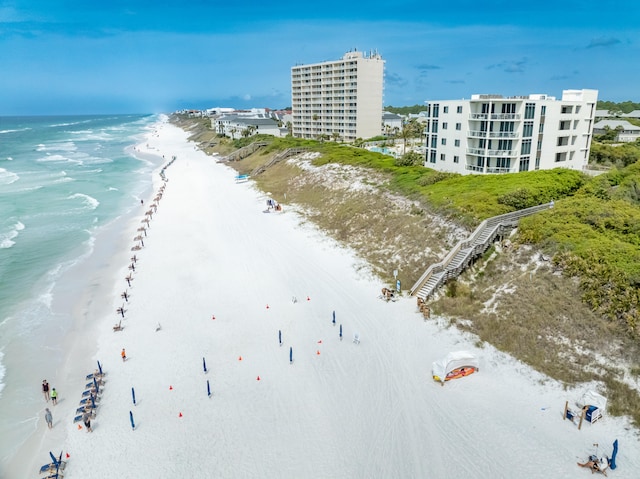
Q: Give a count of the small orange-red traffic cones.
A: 11